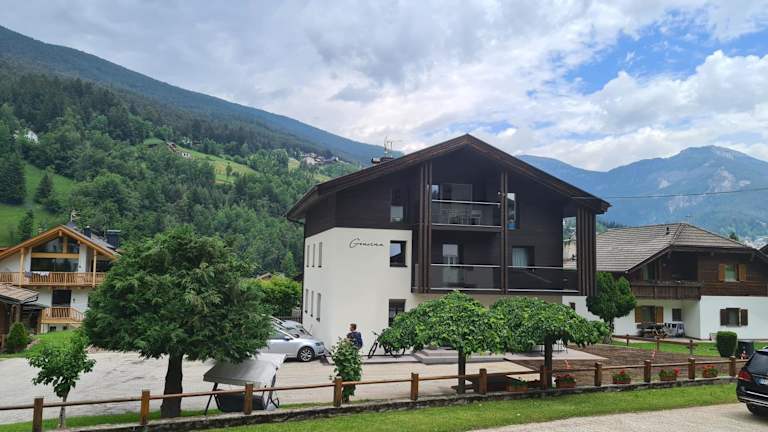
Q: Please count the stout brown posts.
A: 11